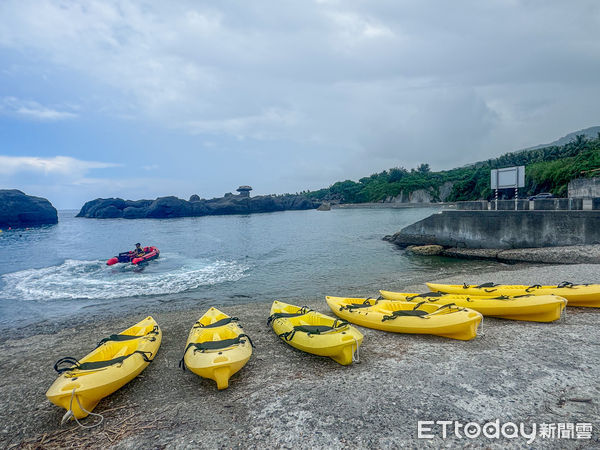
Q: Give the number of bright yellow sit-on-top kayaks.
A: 6